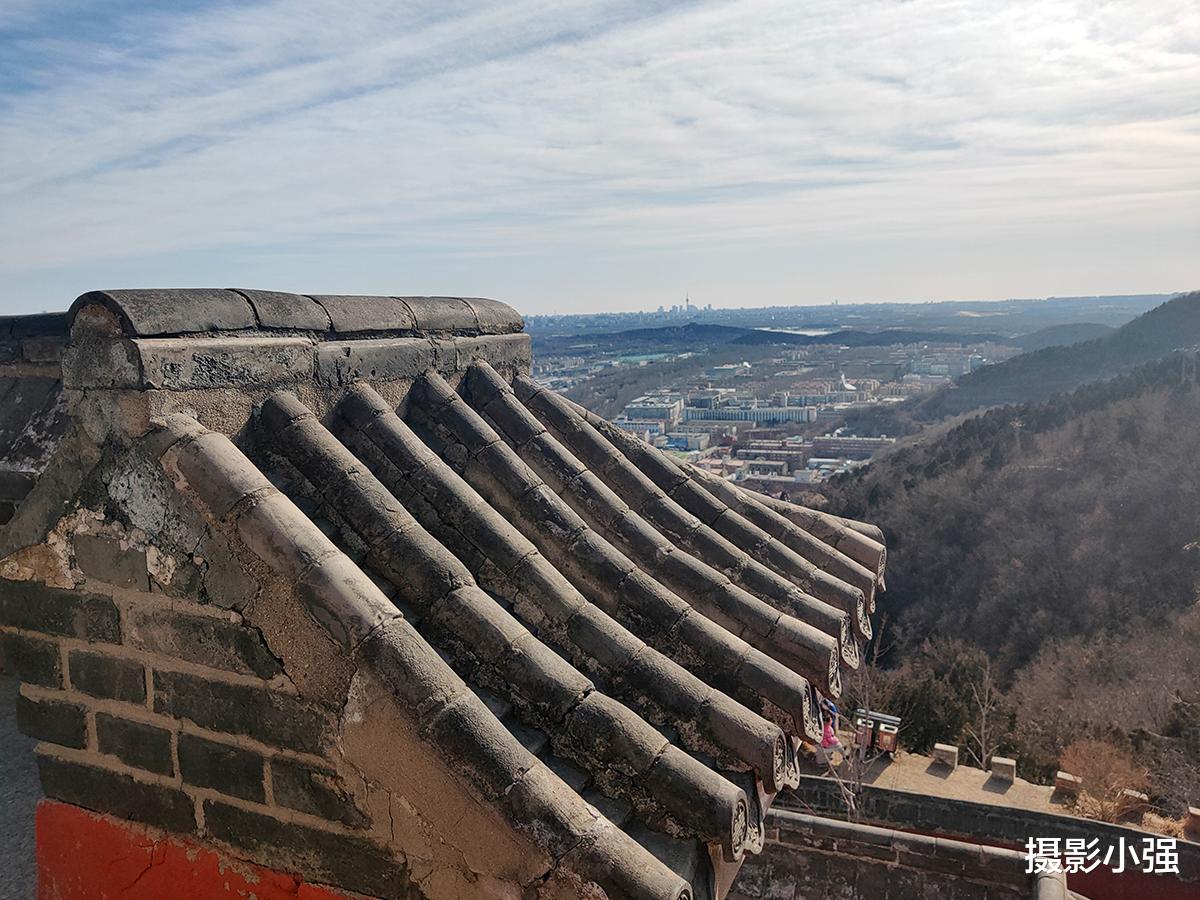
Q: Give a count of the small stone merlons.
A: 5